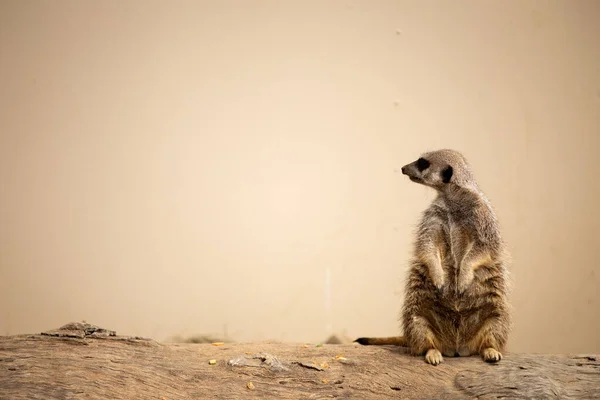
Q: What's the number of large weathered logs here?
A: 1